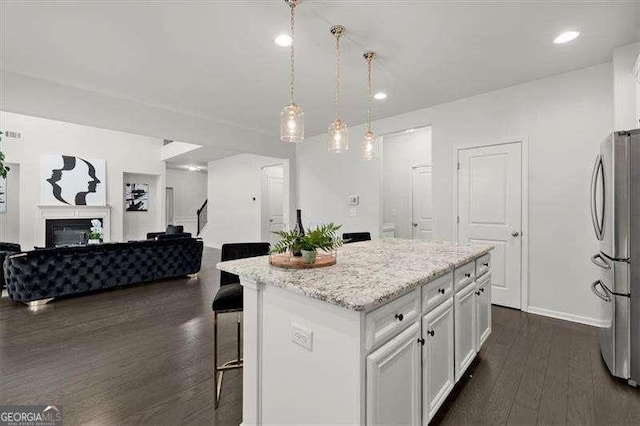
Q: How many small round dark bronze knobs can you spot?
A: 8